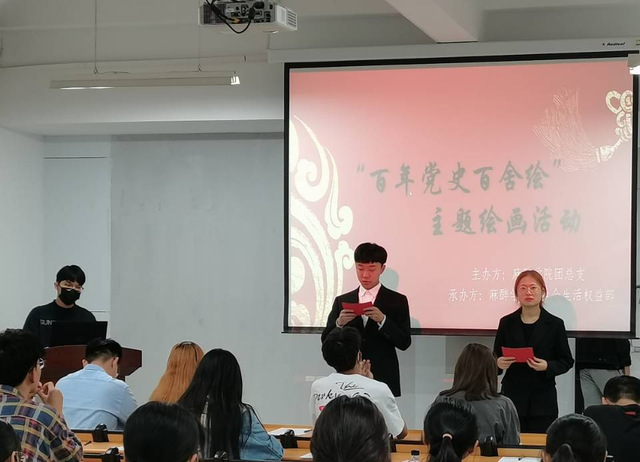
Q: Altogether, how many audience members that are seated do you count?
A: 12